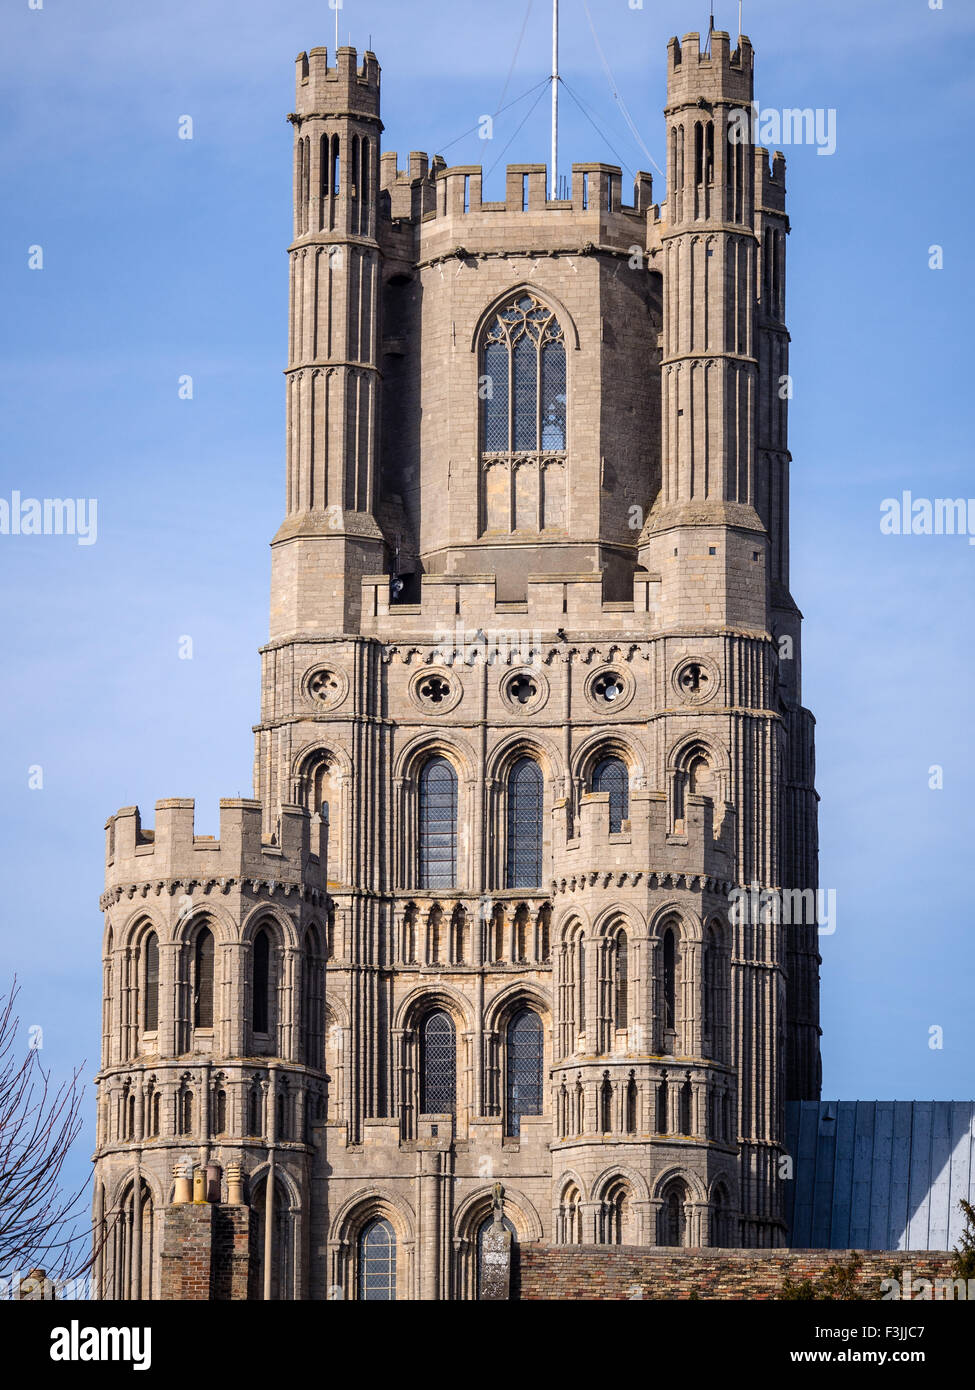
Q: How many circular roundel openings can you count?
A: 5